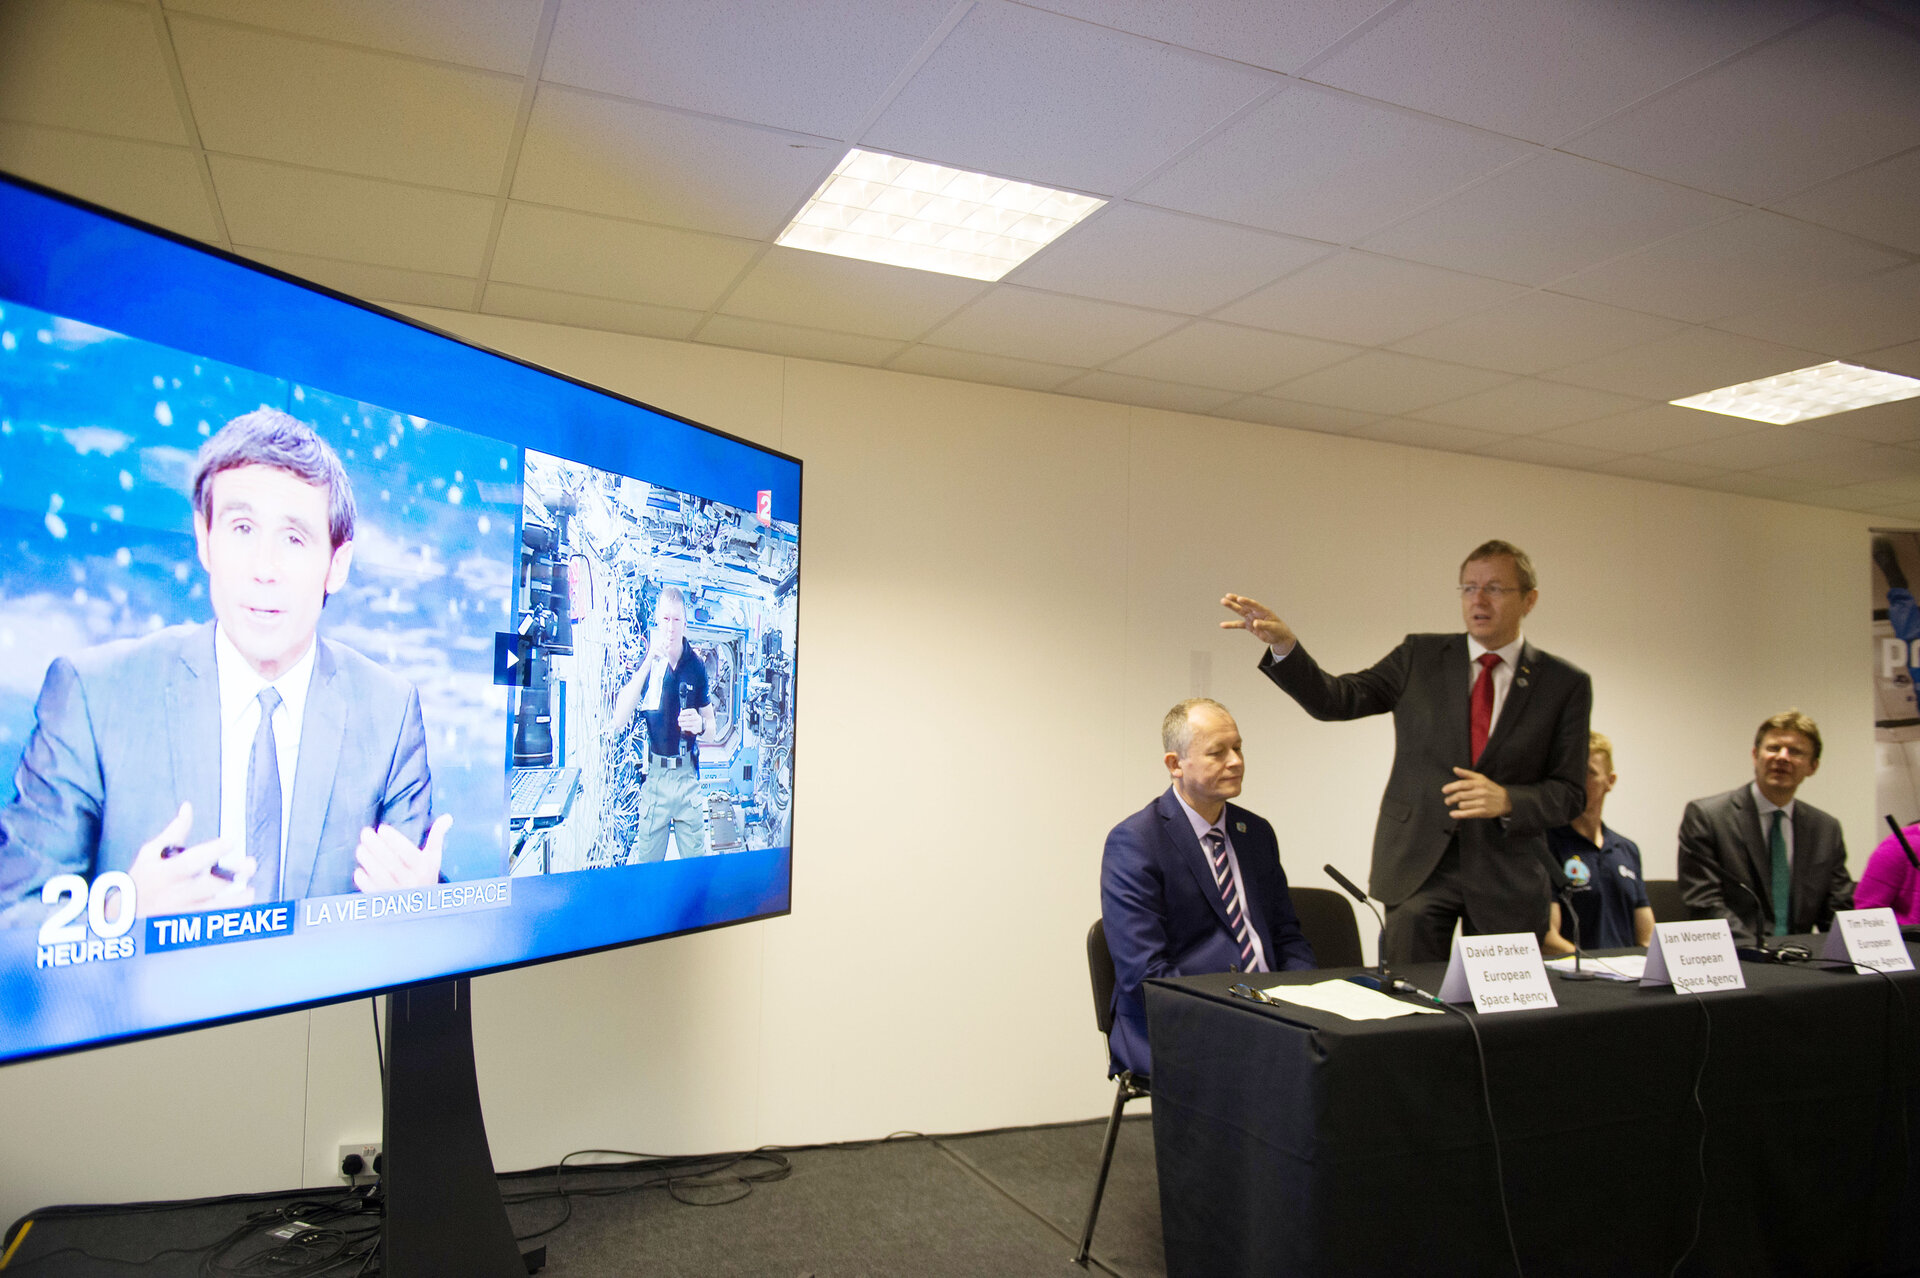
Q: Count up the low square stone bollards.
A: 0